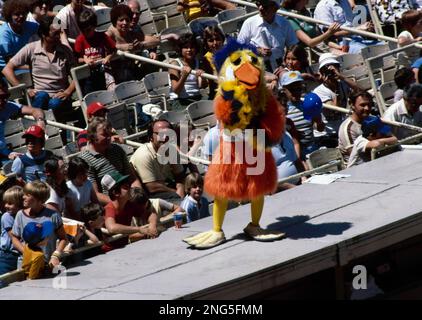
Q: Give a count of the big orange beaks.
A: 1